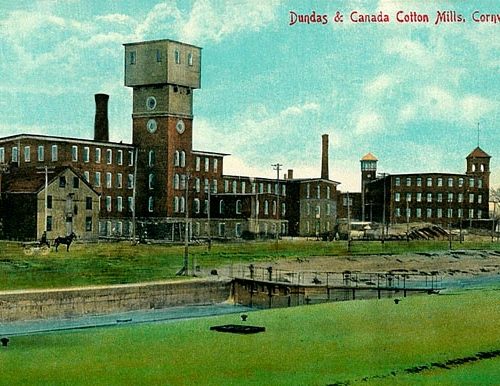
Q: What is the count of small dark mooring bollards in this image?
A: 3